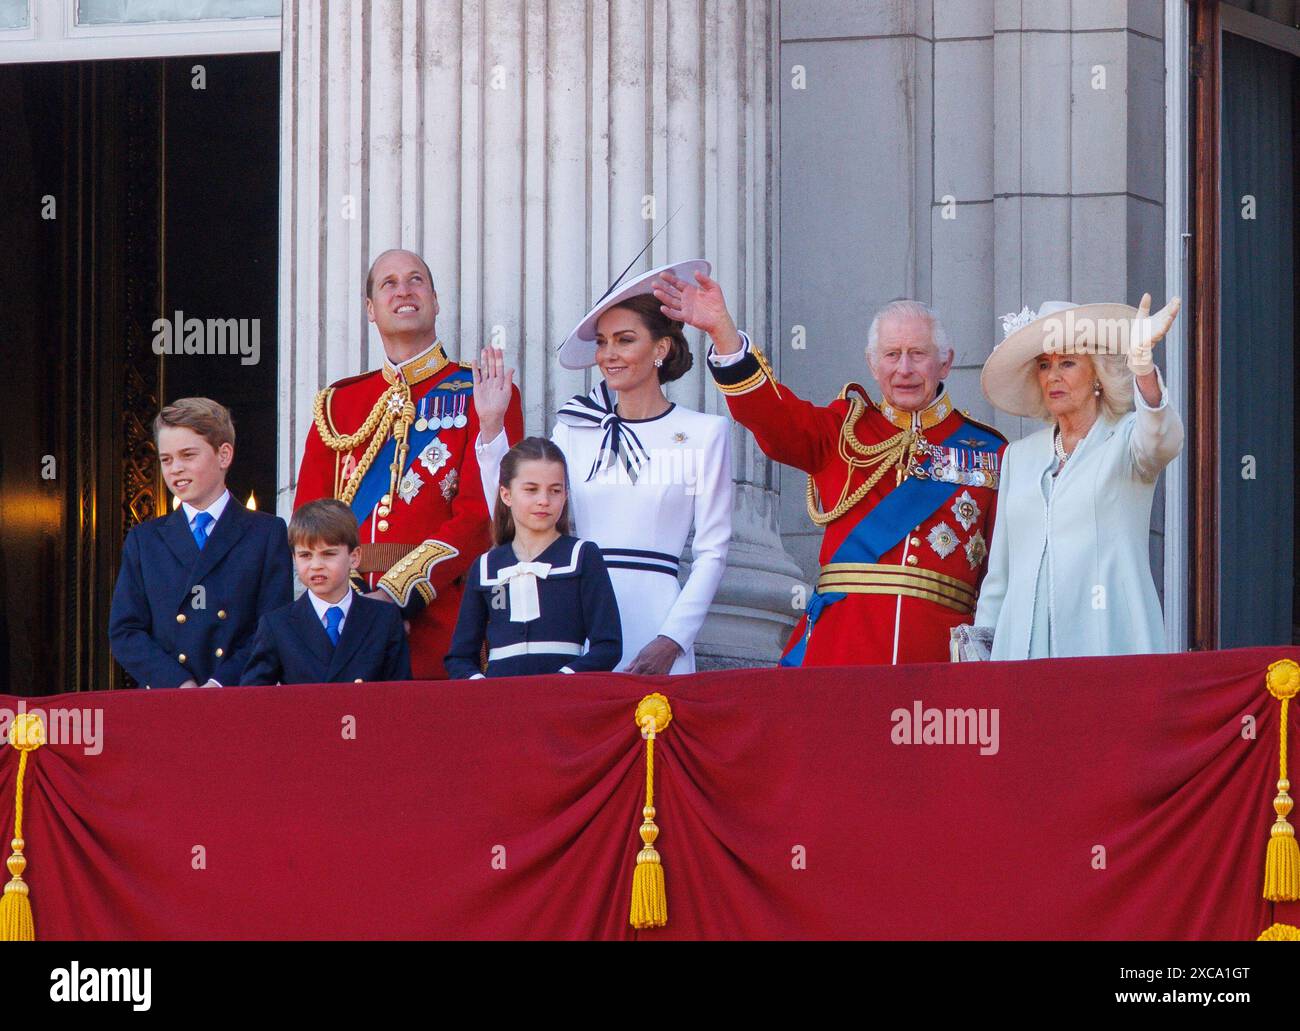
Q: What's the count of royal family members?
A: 7